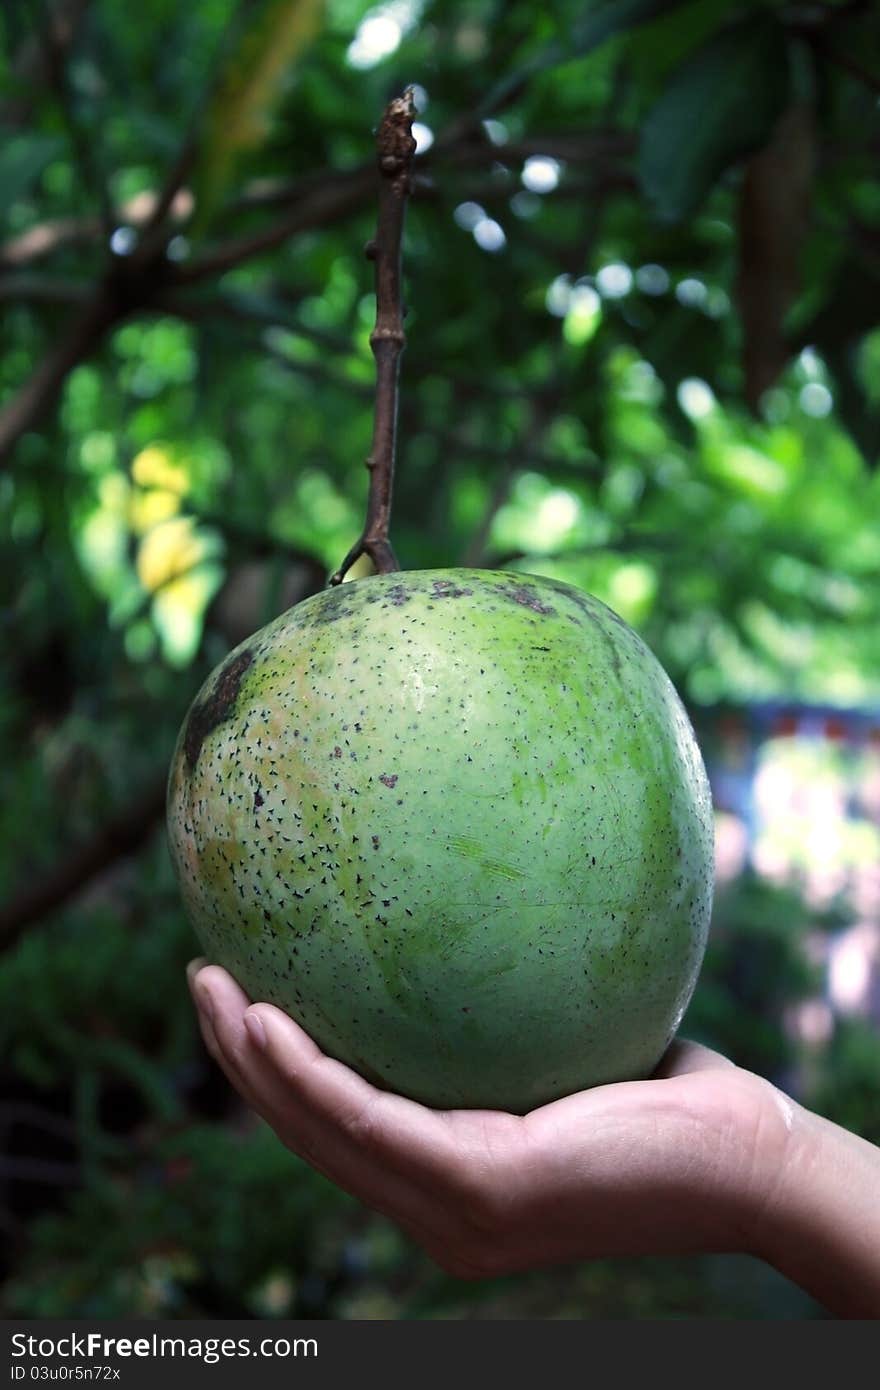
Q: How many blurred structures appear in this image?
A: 1